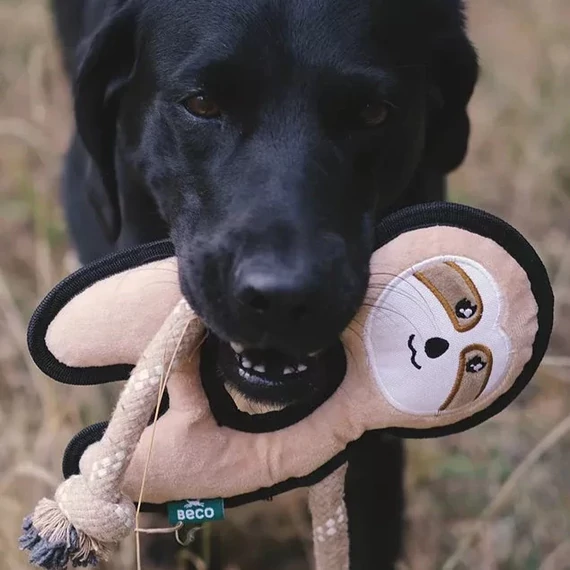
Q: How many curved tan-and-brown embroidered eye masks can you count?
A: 2